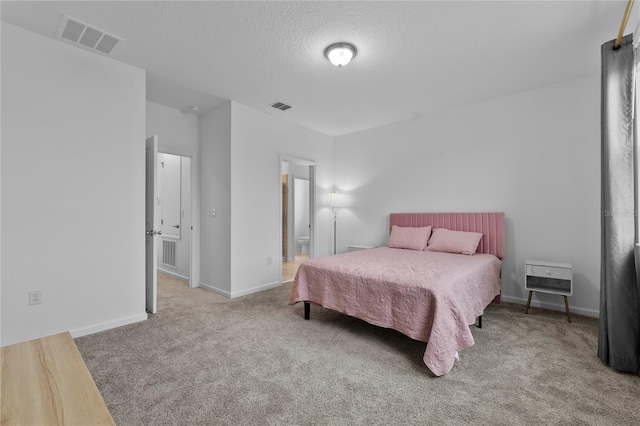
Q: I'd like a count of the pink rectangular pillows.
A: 2